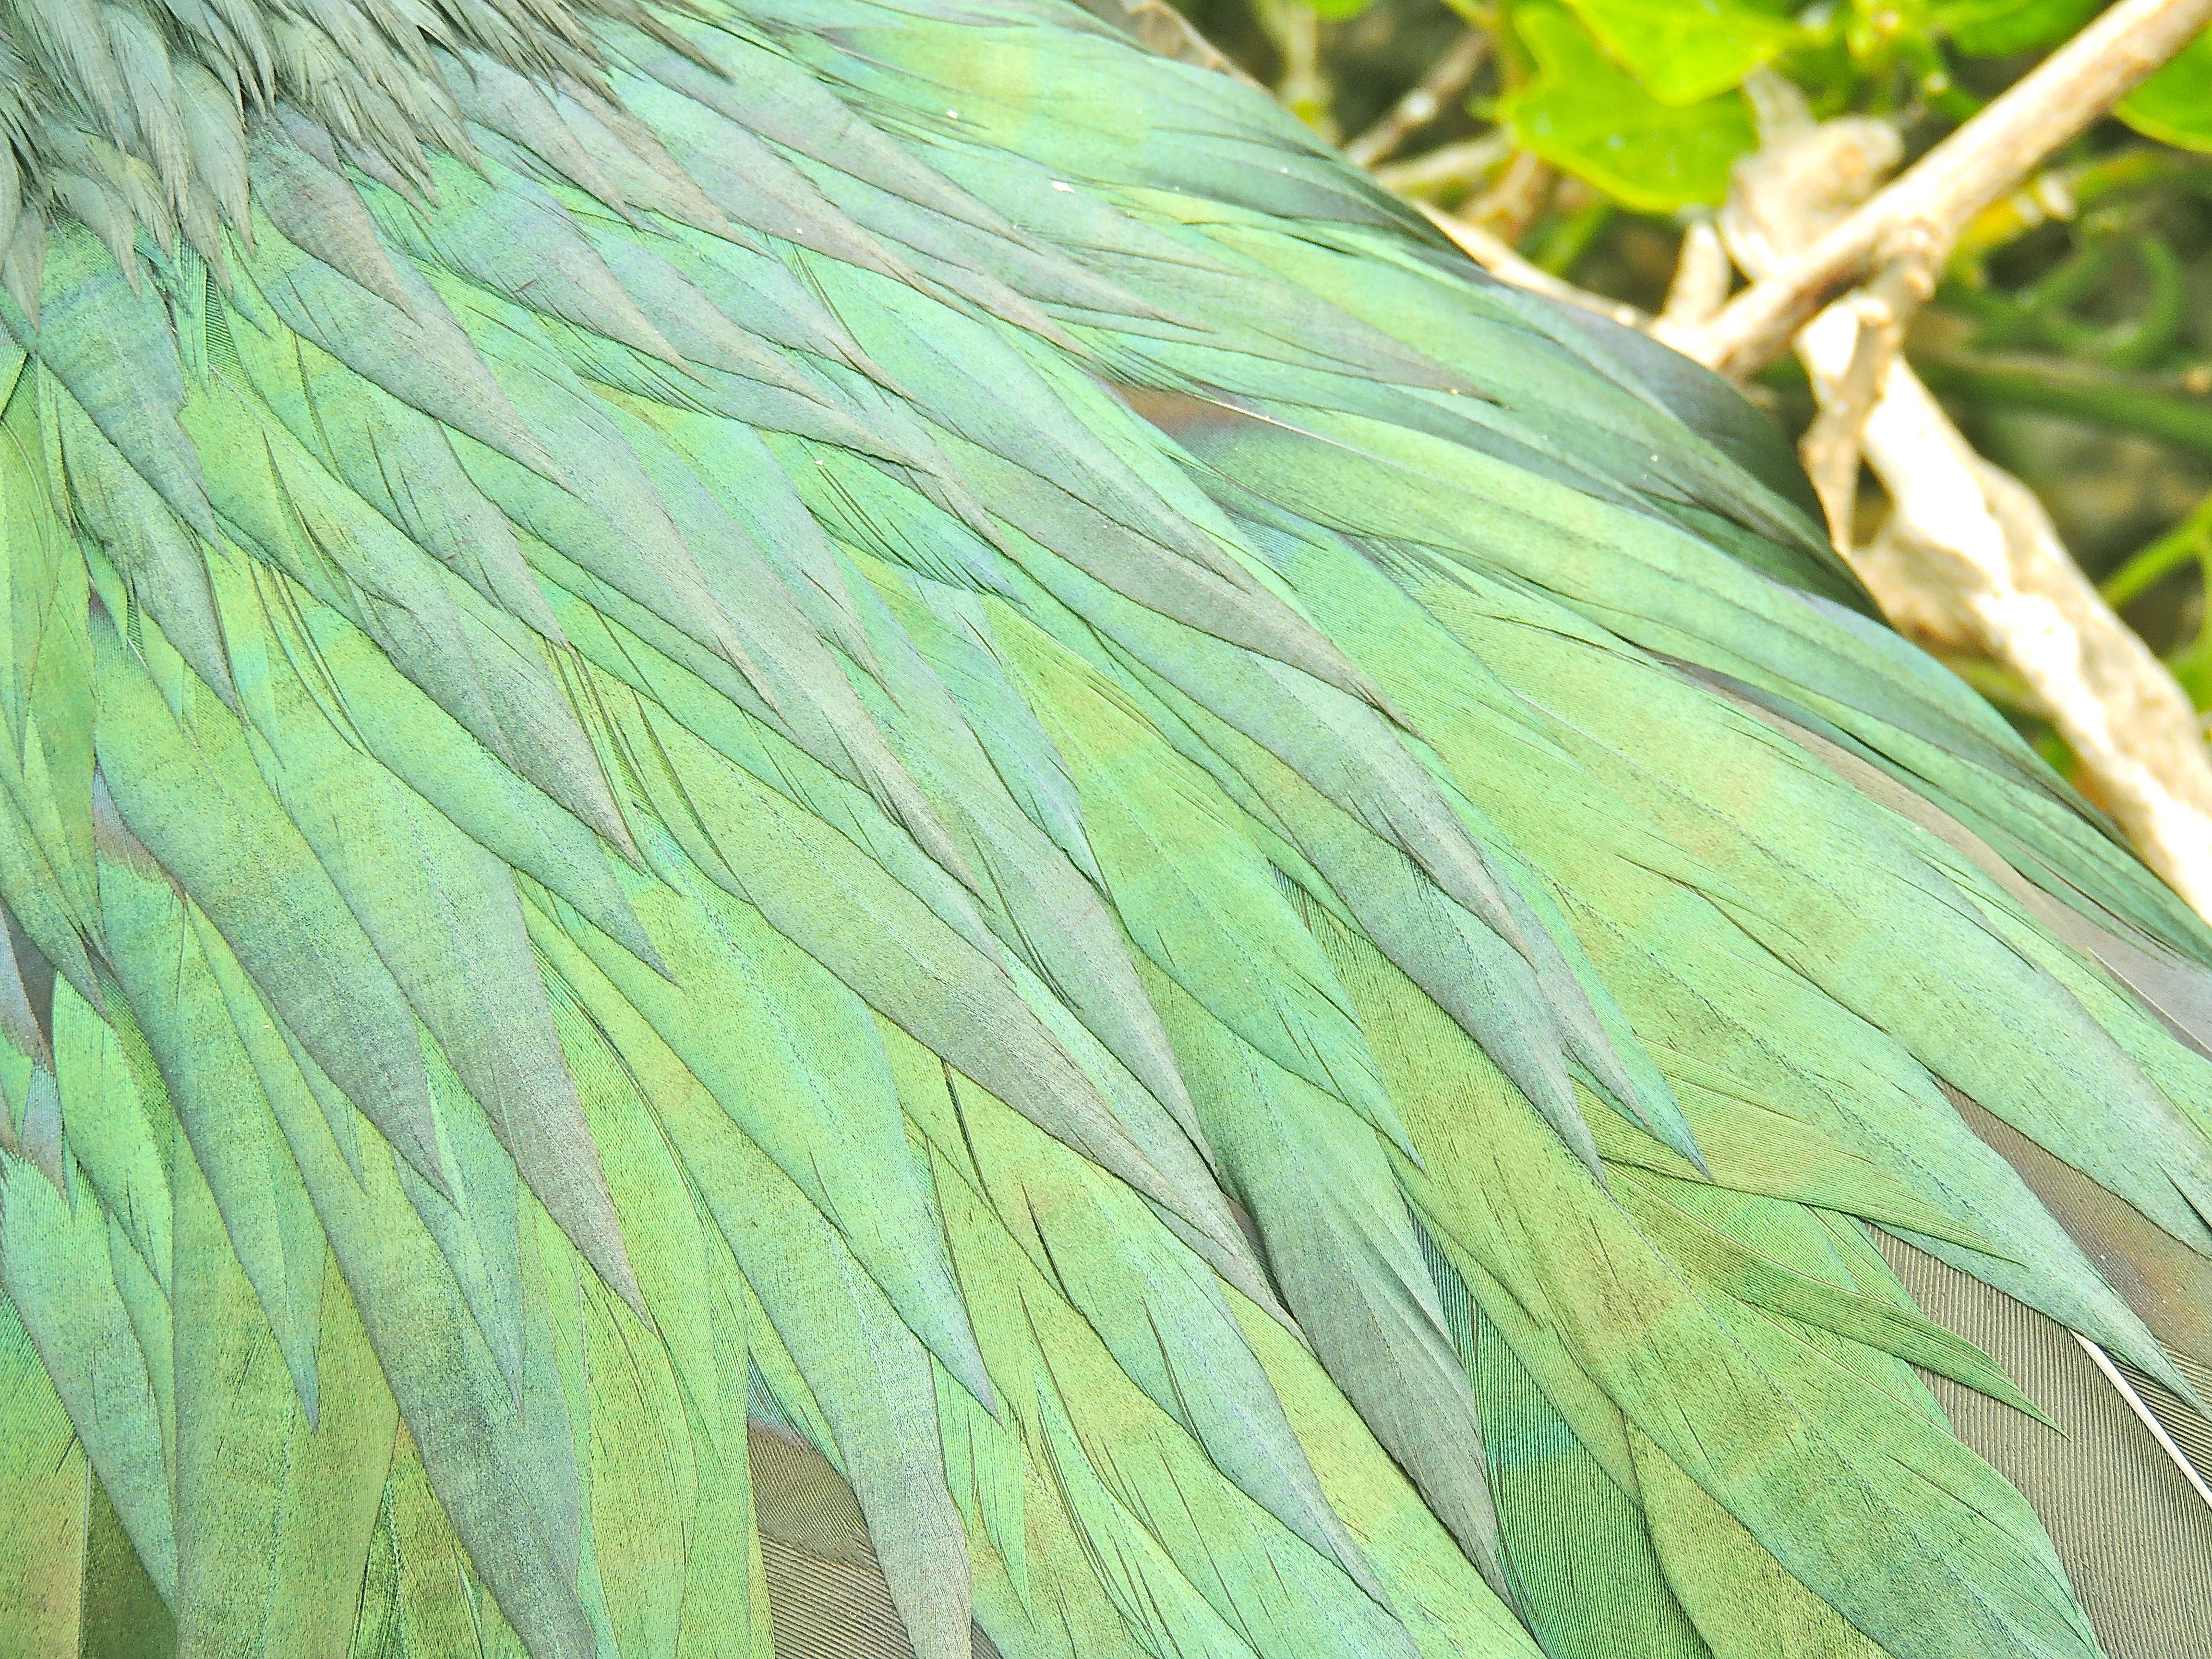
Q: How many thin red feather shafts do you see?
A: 0